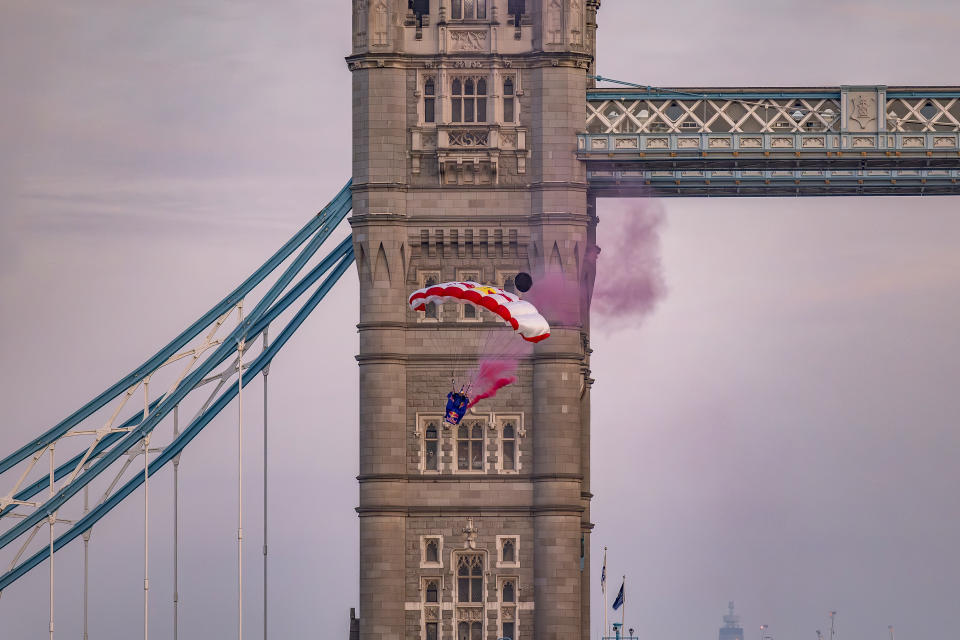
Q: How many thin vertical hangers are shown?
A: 6